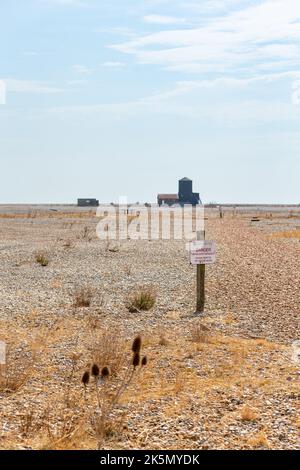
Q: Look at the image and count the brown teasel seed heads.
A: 6